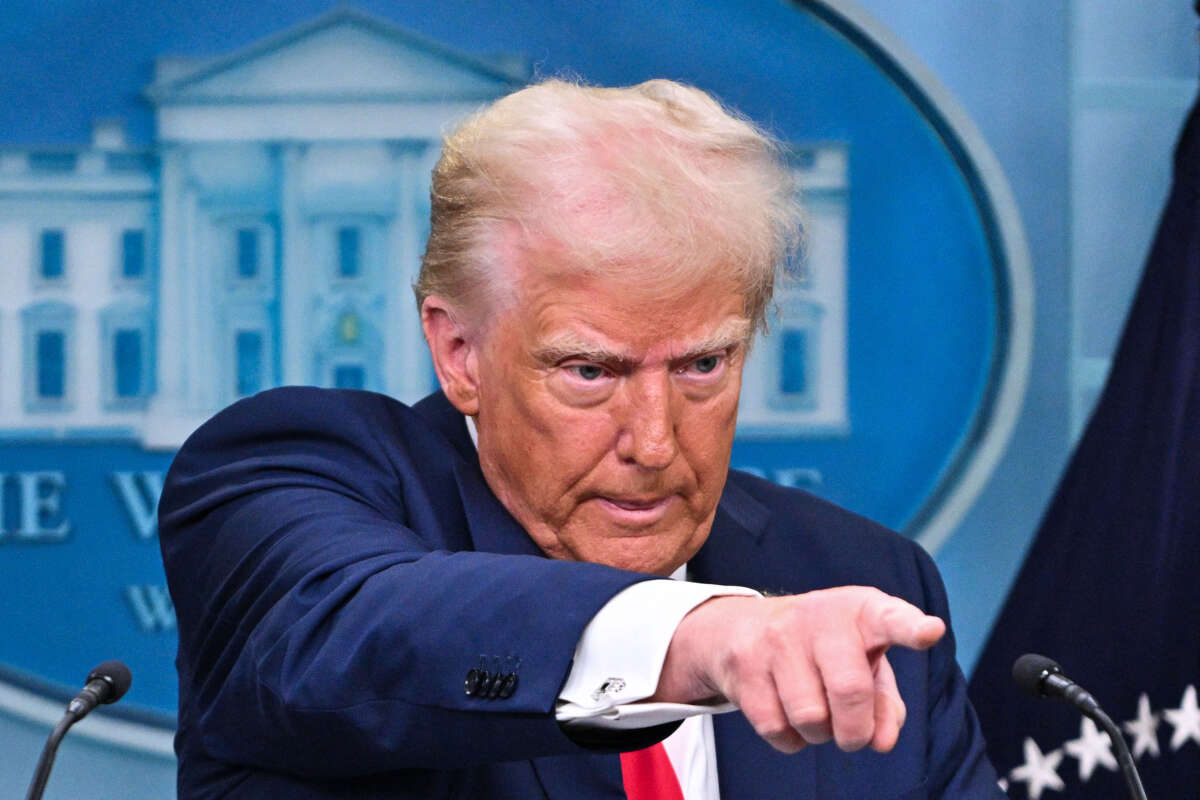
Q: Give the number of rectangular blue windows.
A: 9